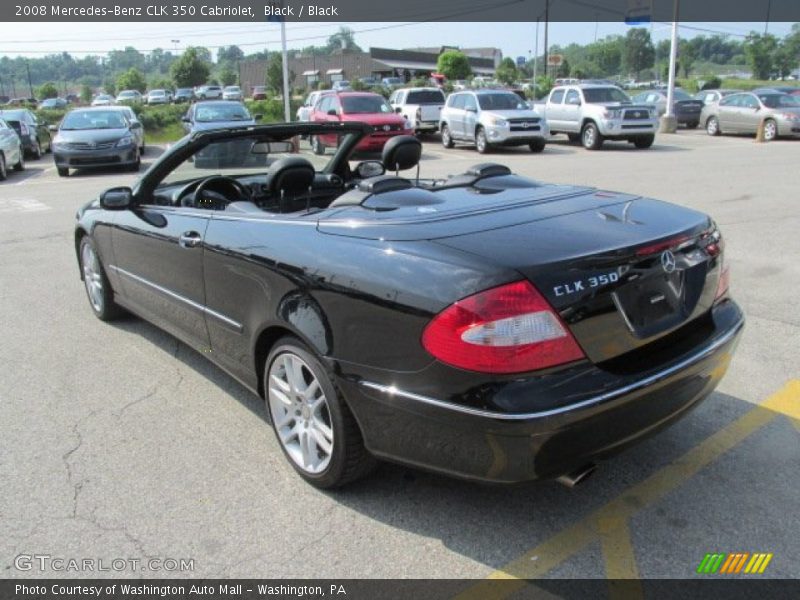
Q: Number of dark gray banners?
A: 2